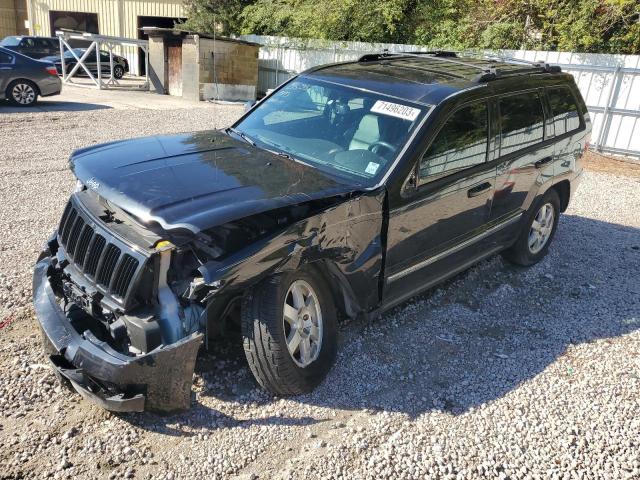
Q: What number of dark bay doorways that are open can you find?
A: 2